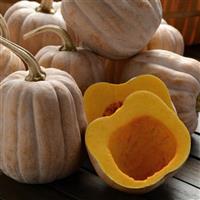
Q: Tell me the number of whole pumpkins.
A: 7